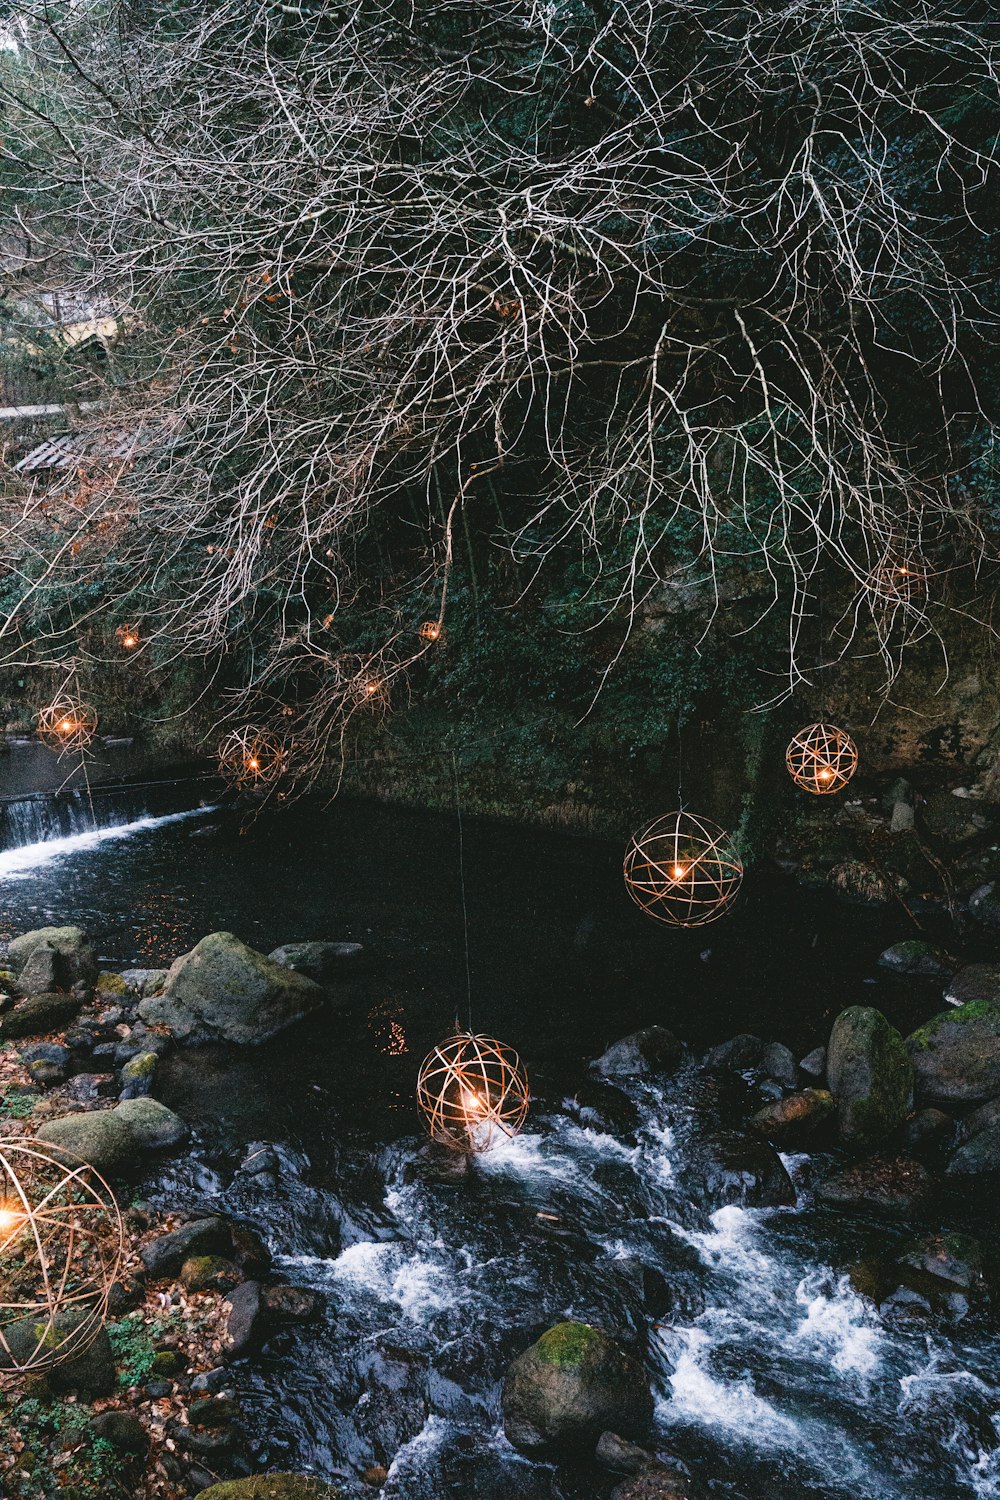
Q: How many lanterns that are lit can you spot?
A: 10